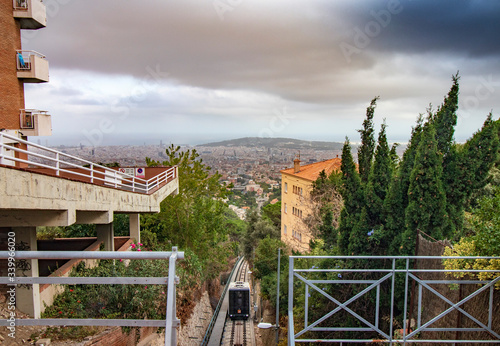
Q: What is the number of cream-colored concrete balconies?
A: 3